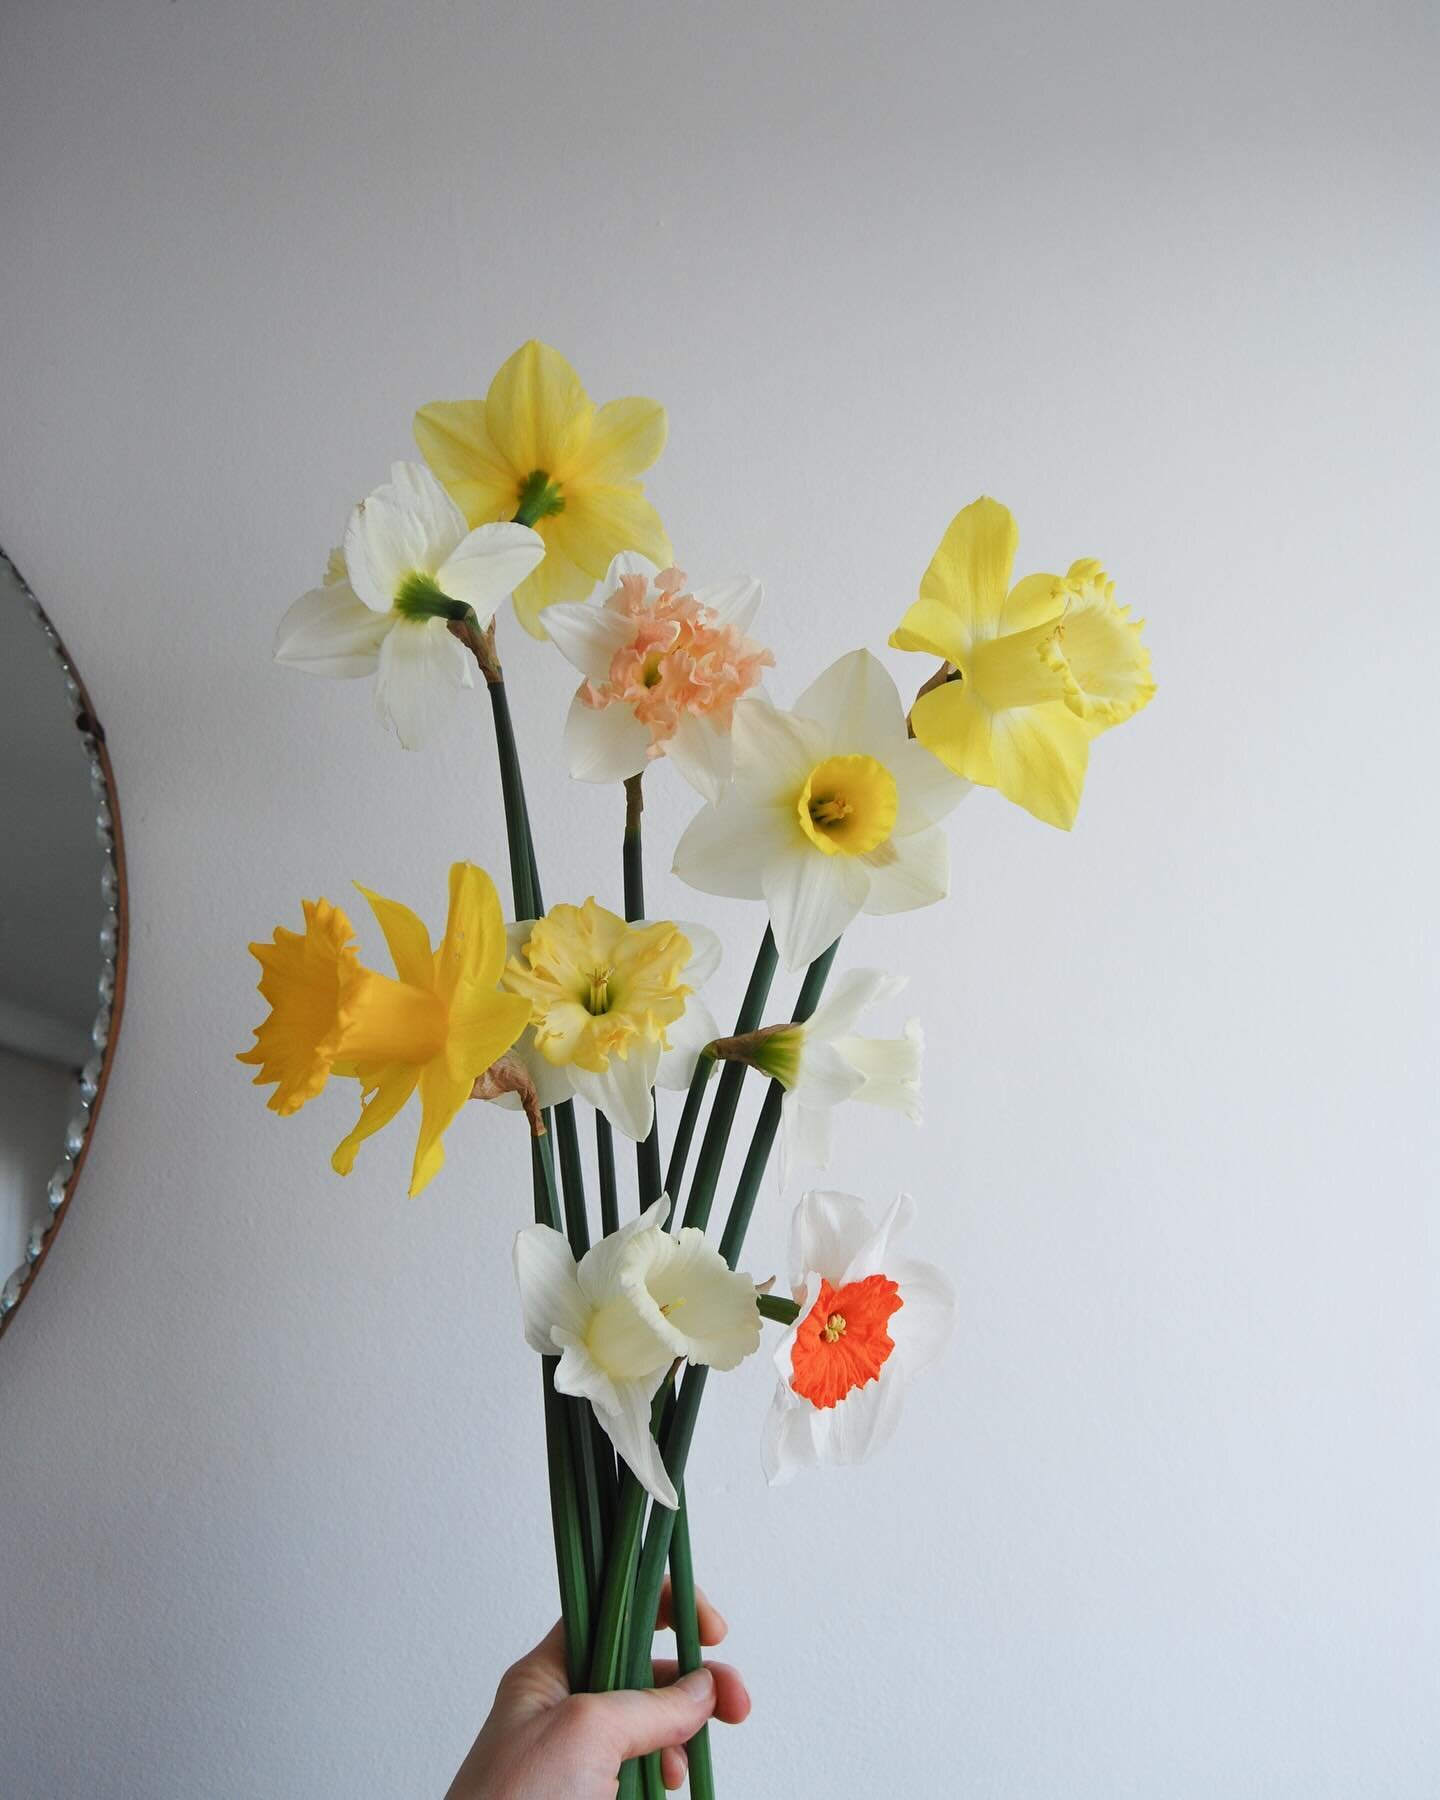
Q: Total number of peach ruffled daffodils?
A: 1